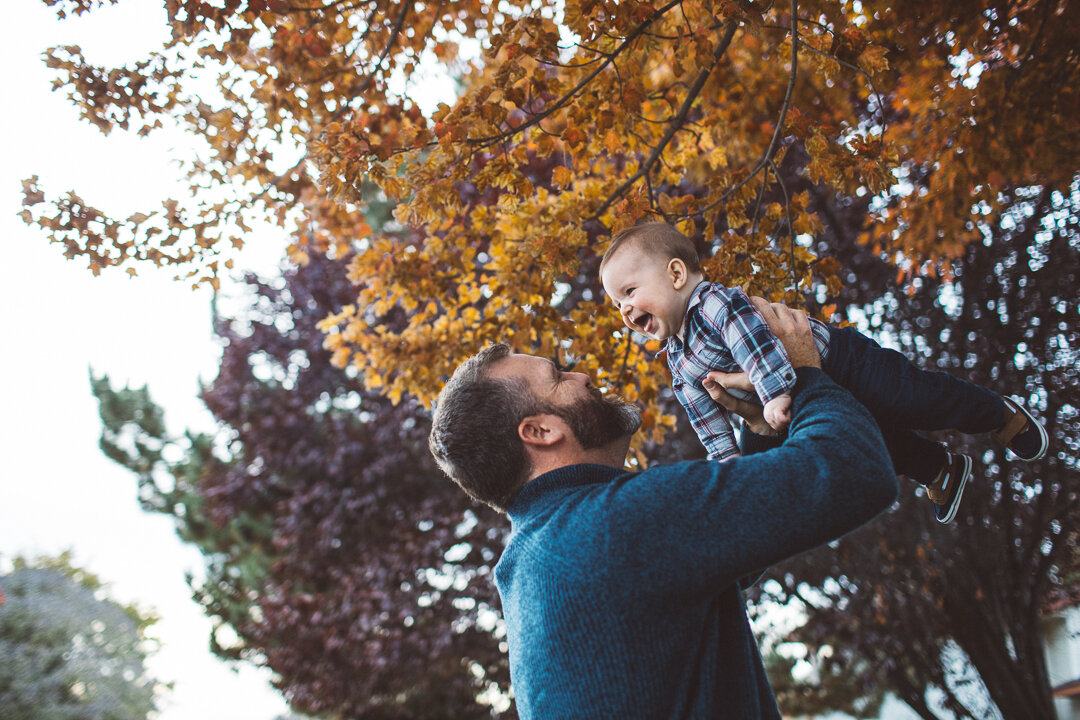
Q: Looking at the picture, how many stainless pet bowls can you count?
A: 0